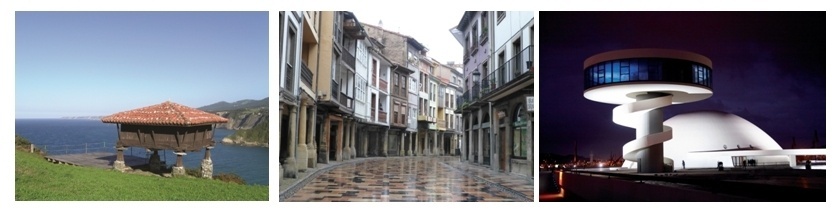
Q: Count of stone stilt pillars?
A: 4